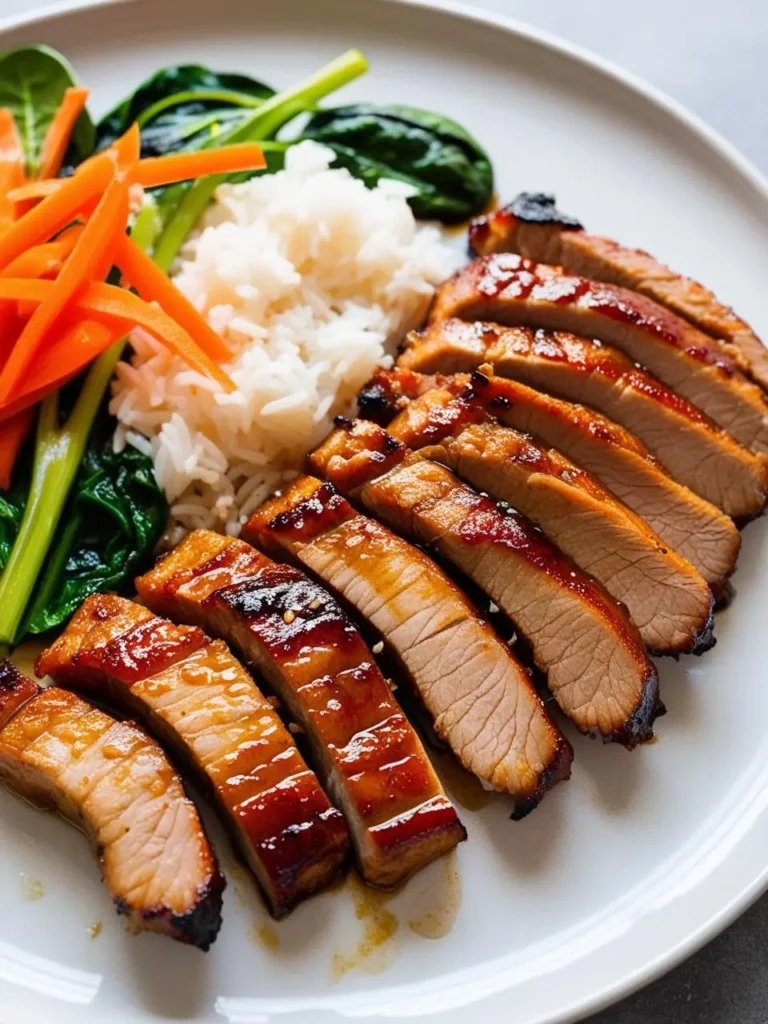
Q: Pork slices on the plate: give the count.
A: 10